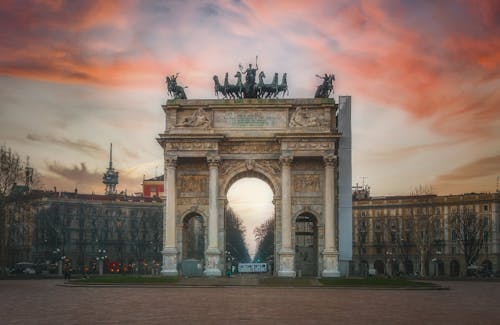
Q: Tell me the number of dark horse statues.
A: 8